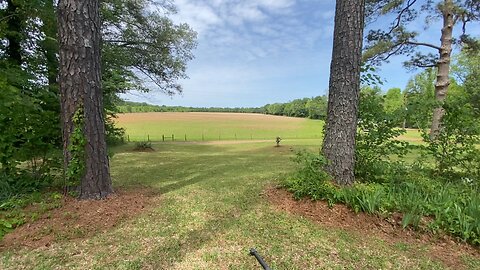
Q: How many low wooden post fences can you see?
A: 1